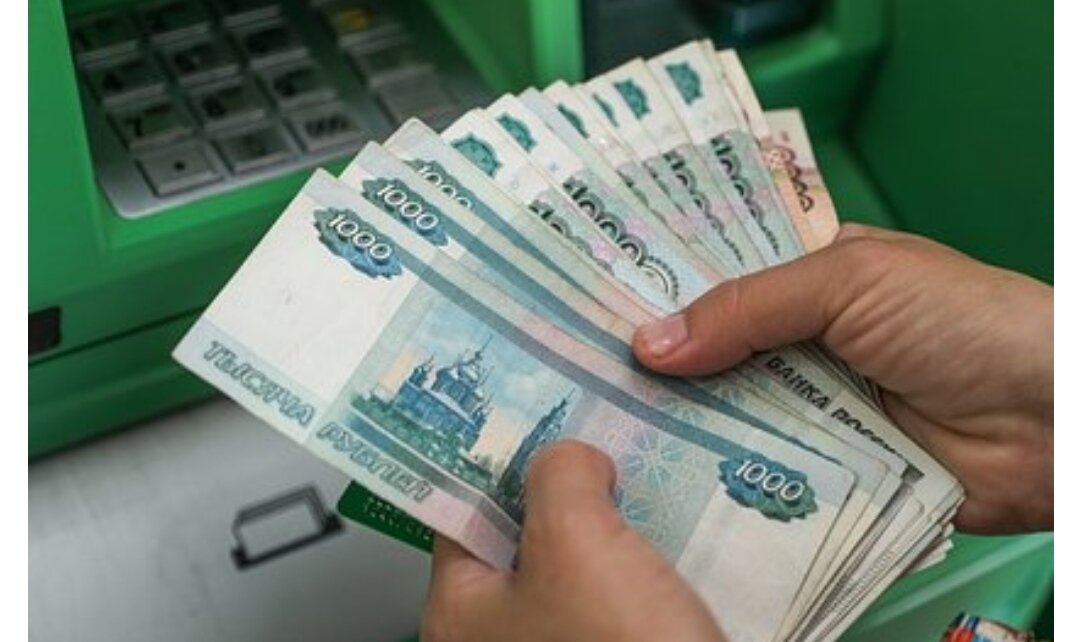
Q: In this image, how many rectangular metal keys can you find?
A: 15